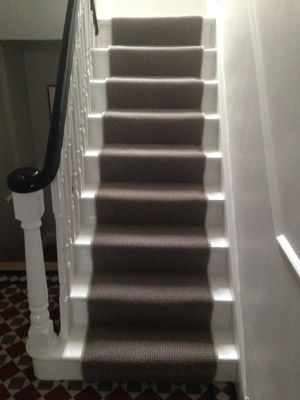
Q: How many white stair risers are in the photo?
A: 9